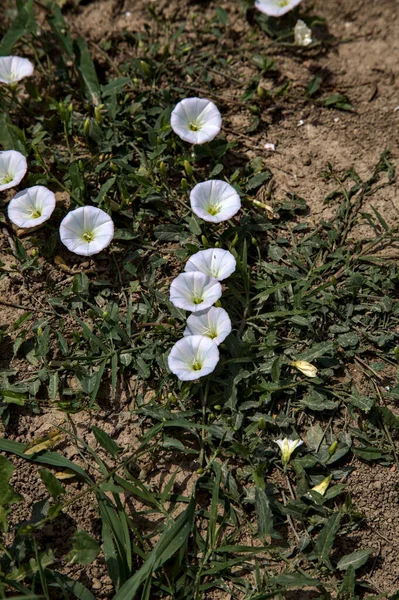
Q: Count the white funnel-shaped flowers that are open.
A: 11